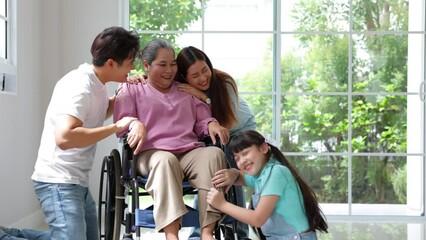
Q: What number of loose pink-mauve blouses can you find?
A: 1